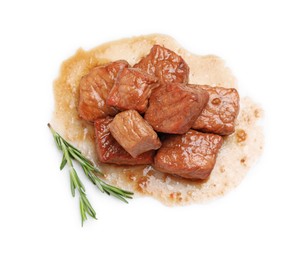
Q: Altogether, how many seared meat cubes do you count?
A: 8